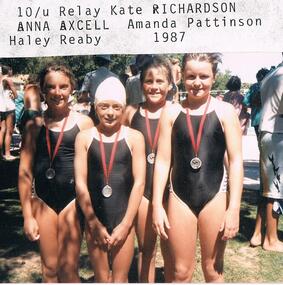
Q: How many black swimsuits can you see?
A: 4